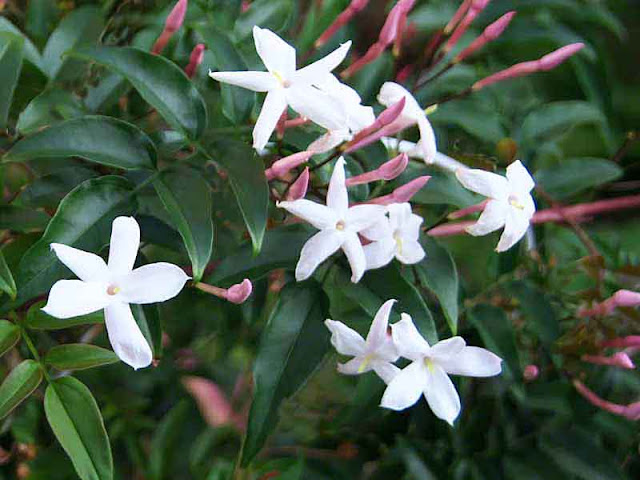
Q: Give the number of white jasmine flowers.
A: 9